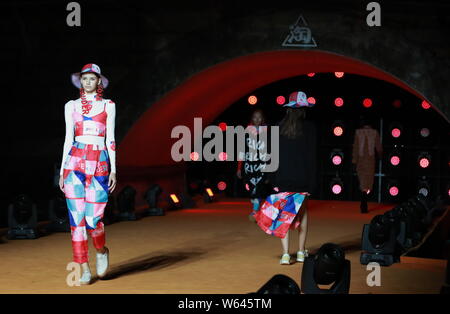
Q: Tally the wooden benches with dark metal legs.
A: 0